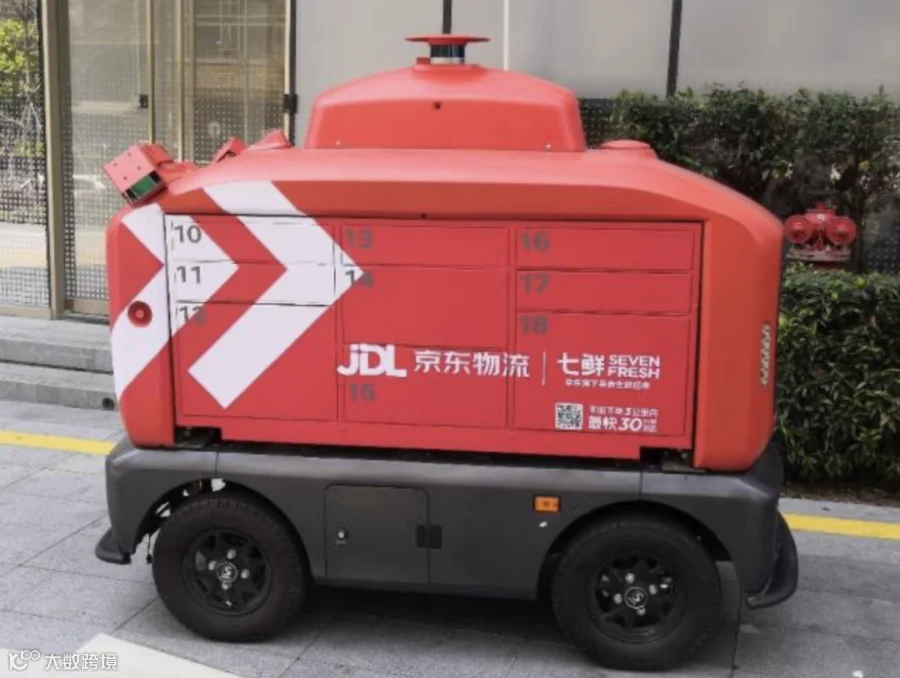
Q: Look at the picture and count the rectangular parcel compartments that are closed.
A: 9